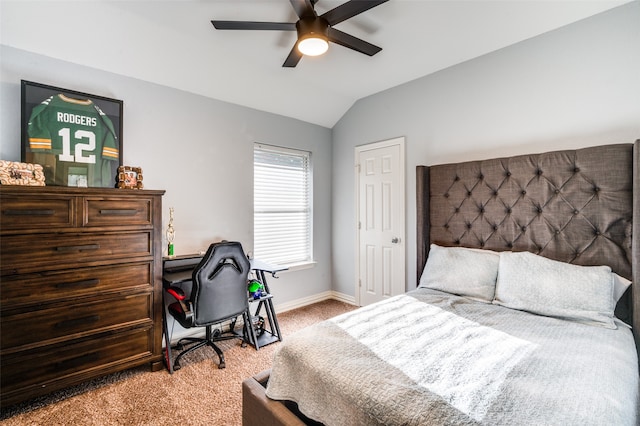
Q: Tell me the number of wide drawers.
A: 4